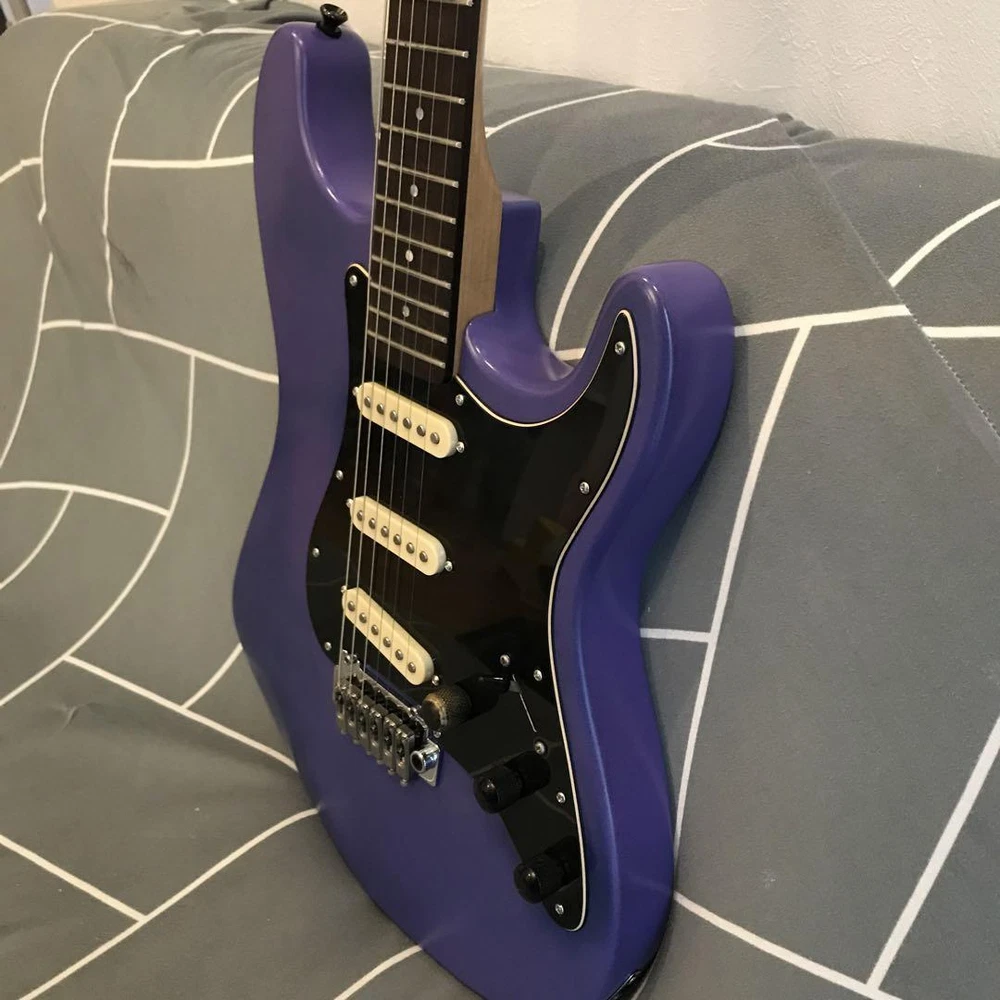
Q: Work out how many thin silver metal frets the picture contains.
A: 11